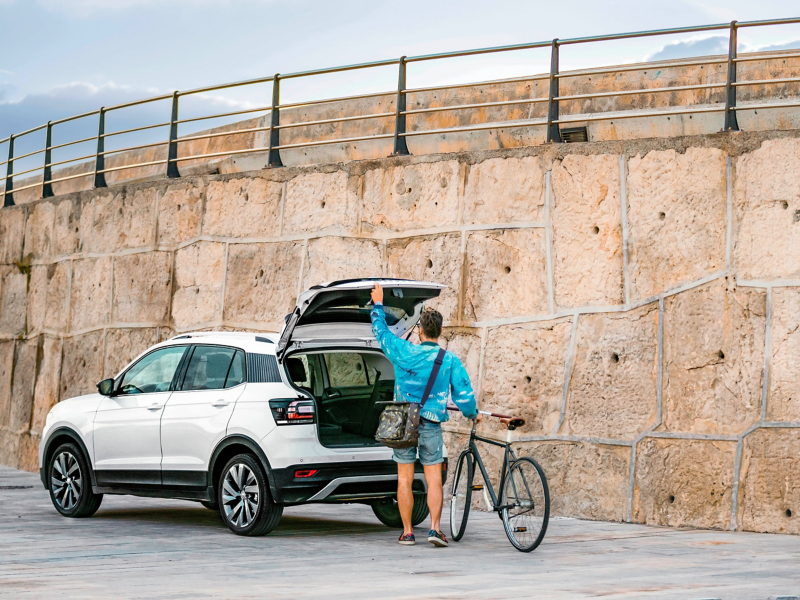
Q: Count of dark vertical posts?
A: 8